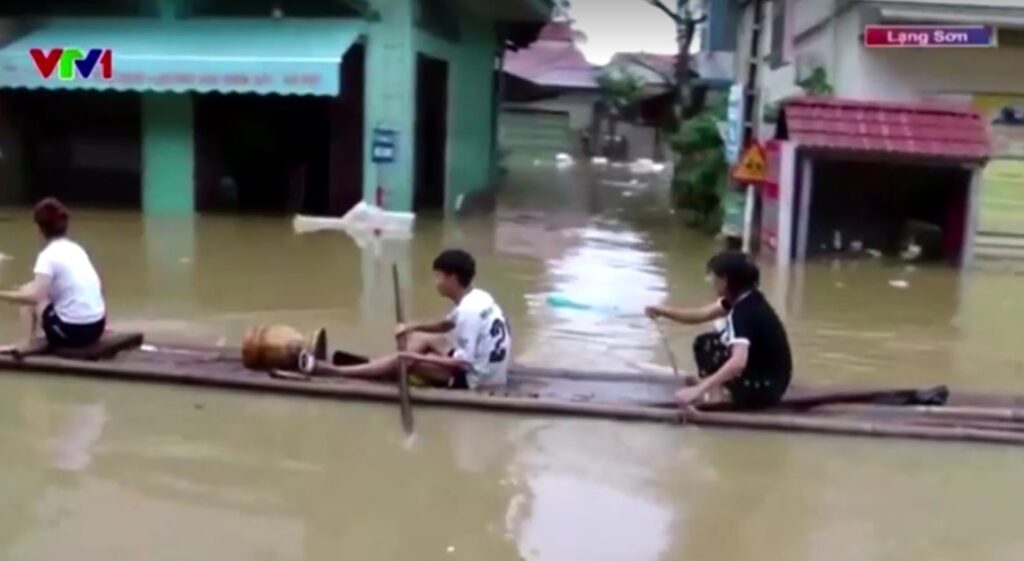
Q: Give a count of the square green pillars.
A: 2